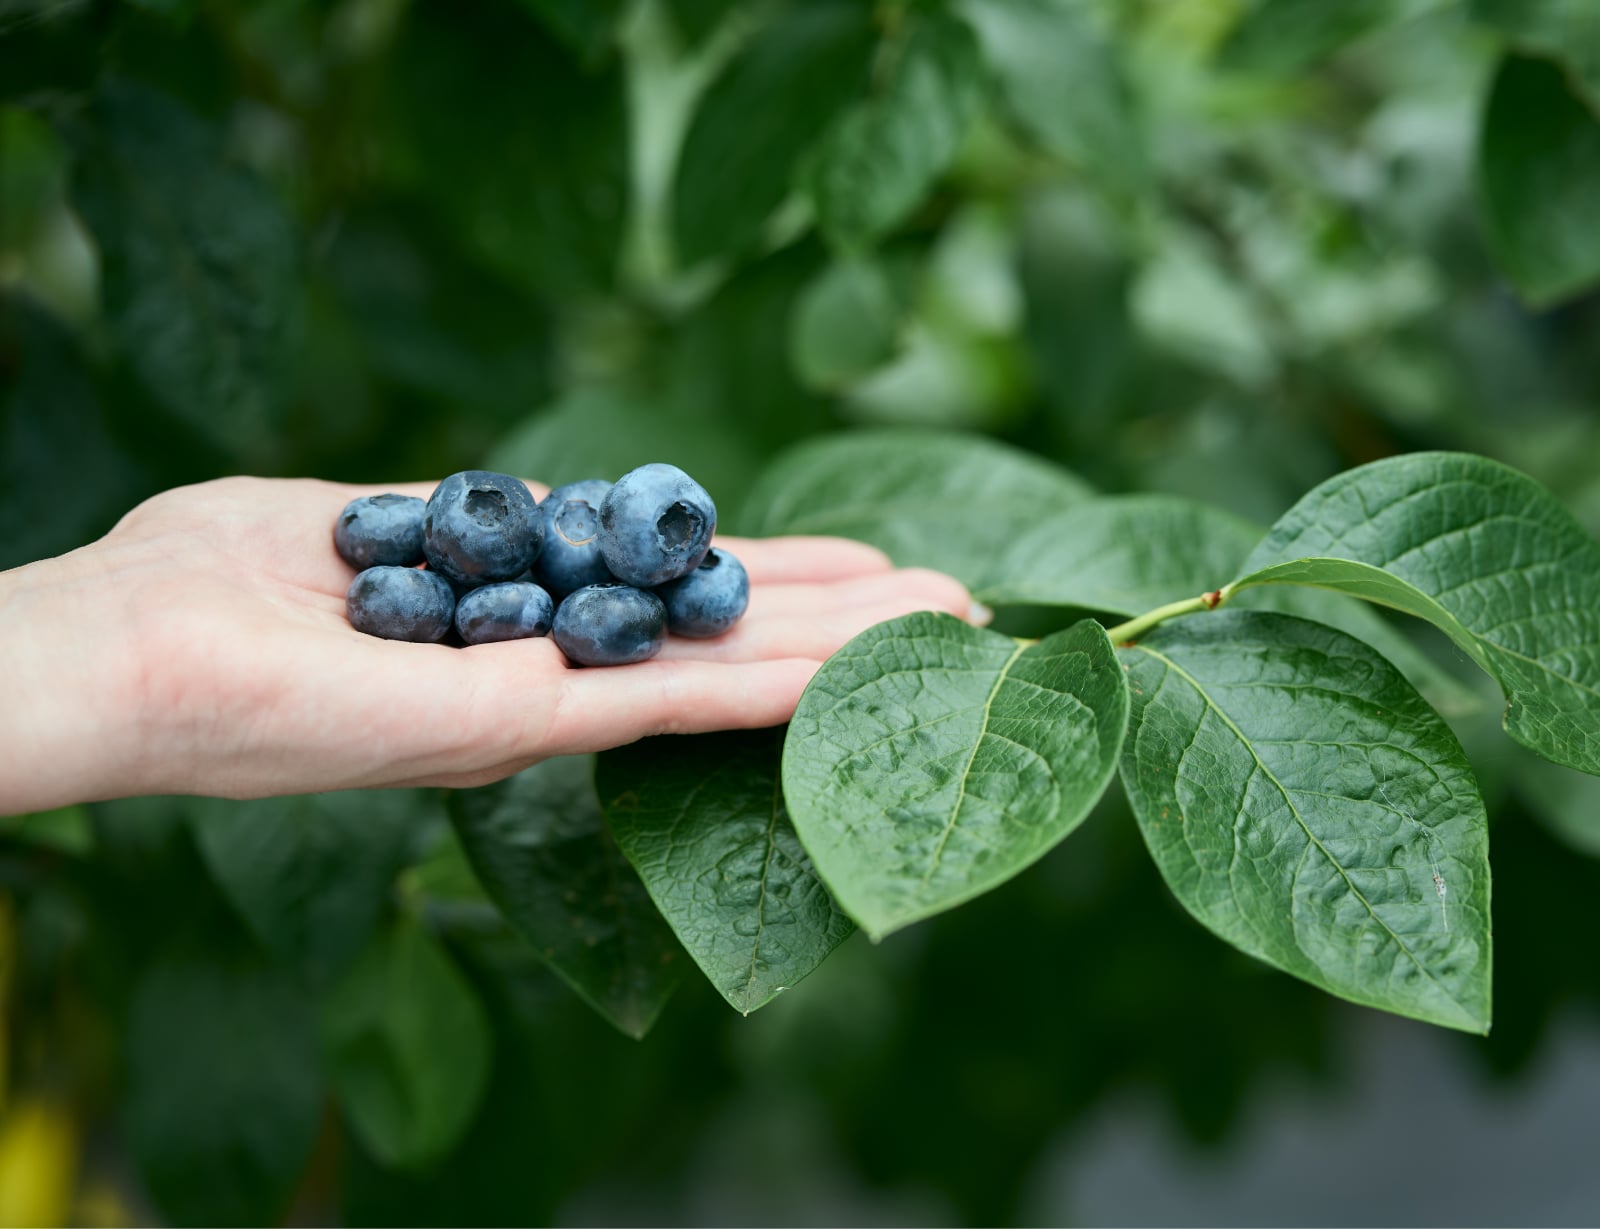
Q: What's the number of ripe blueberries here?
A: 8